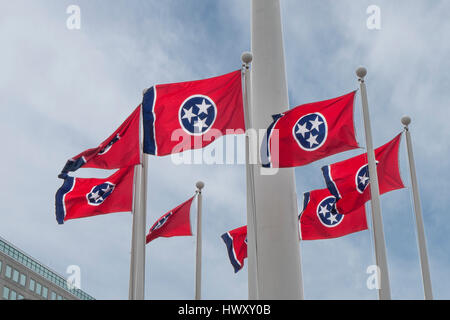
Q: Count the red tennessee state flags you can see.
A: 8